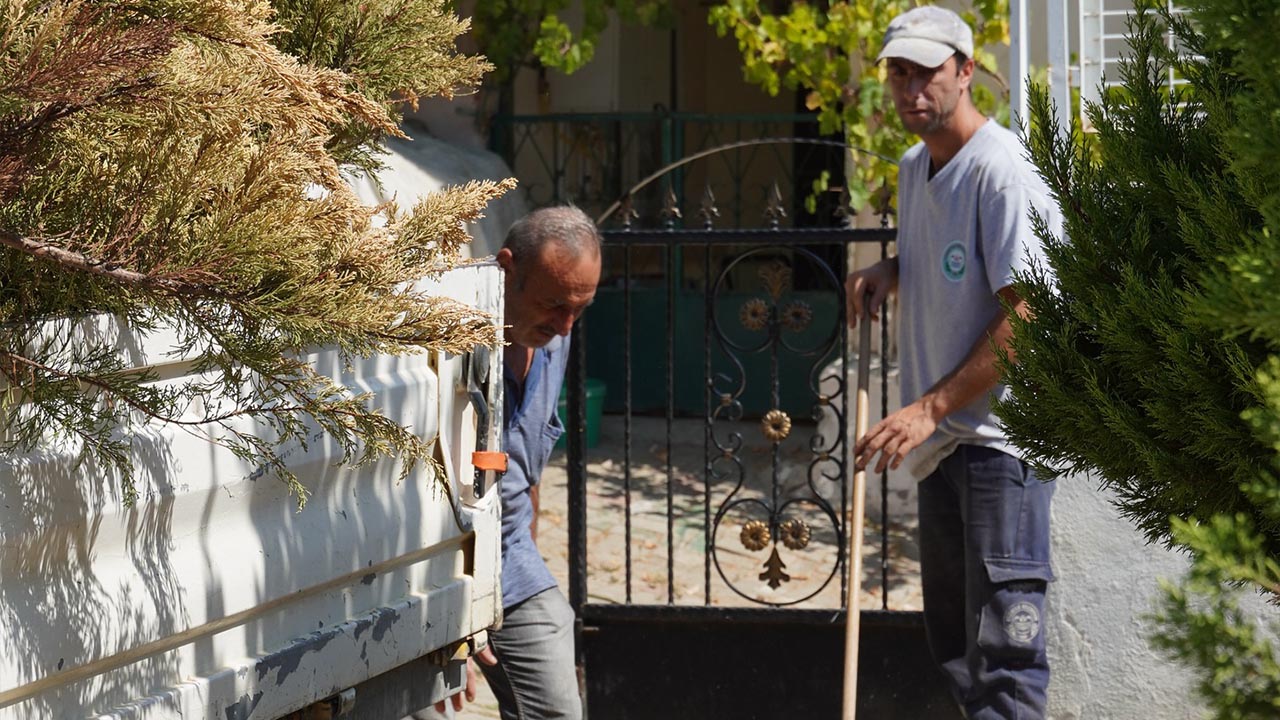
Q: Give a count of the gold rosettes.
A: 5